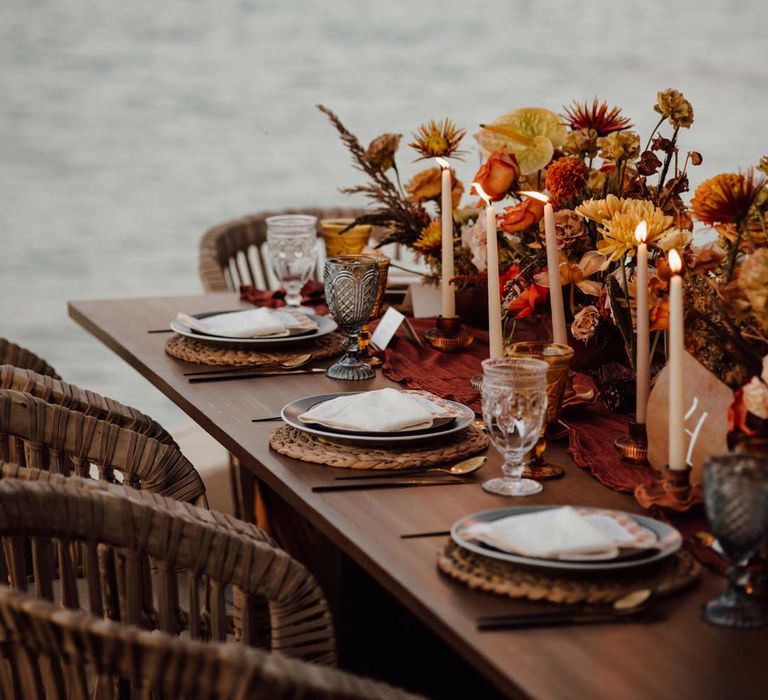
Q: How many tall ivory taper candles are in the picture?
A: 5